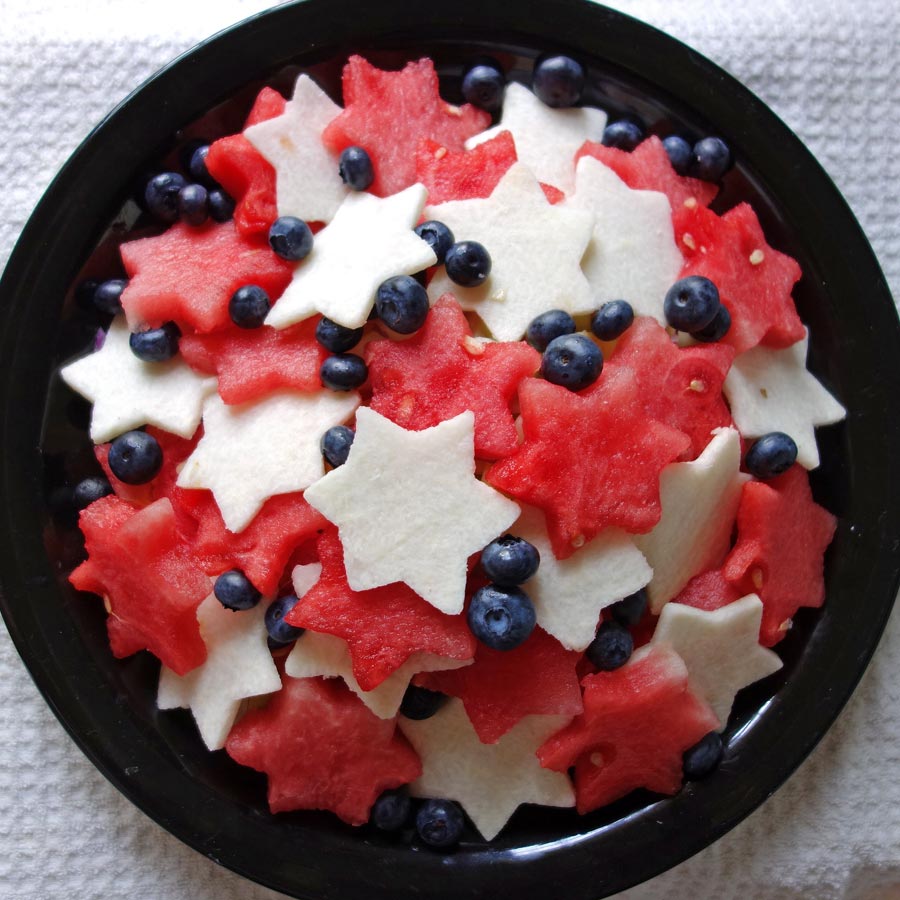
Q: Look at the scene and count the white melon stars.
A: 15